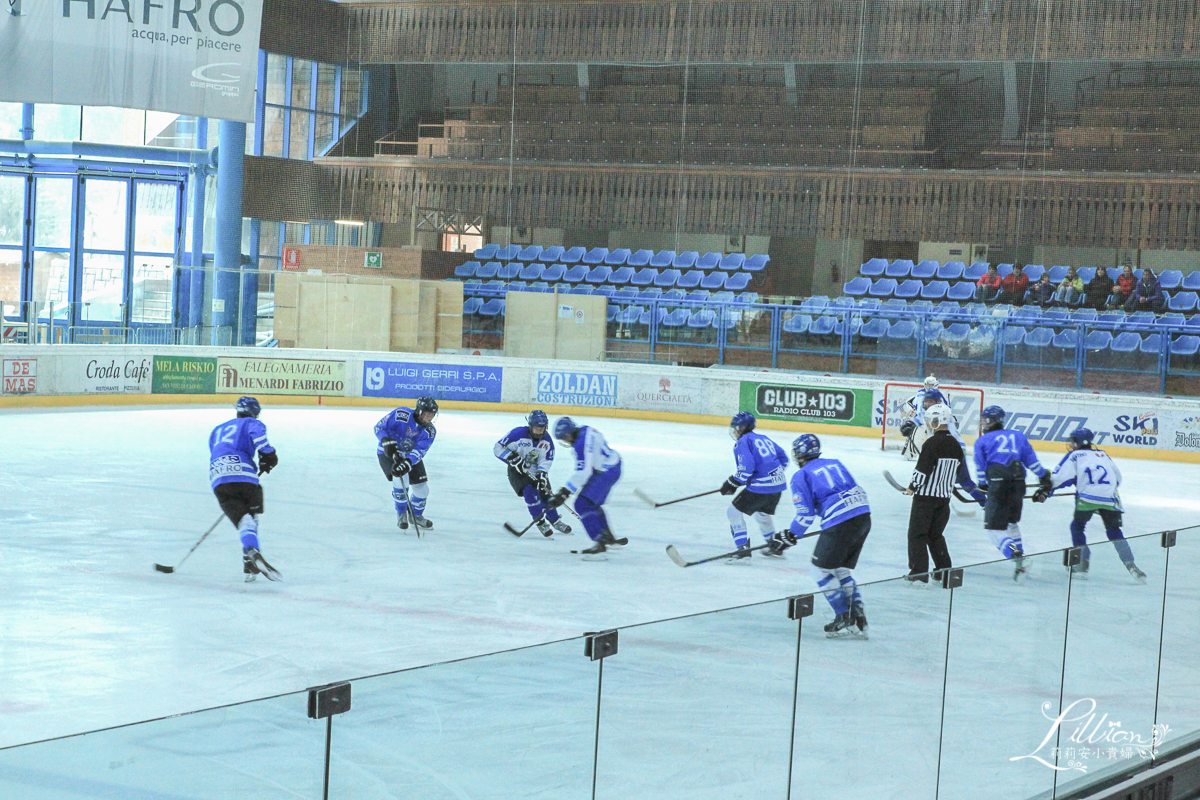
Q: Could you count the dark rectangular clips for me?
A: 6